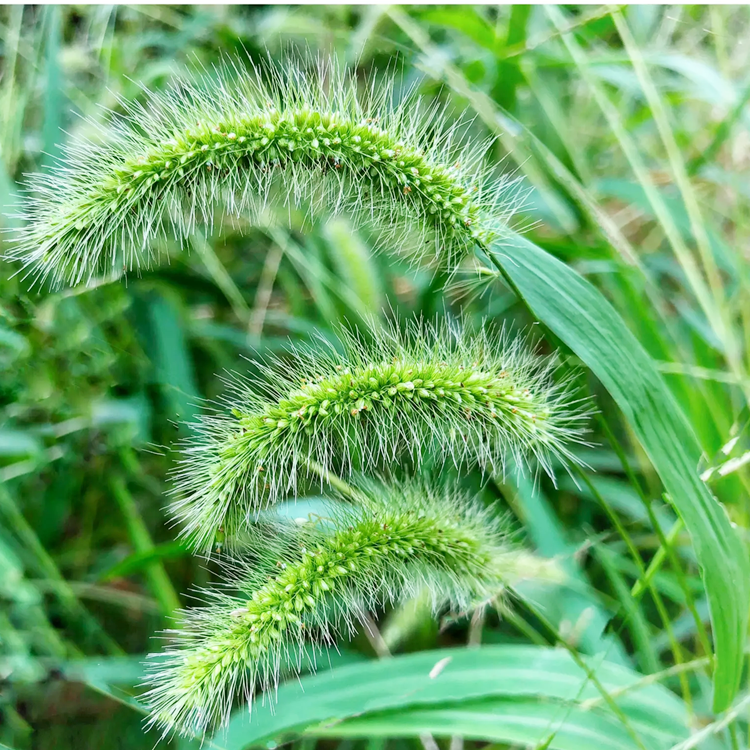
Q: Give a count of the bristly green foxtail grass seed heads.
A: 3